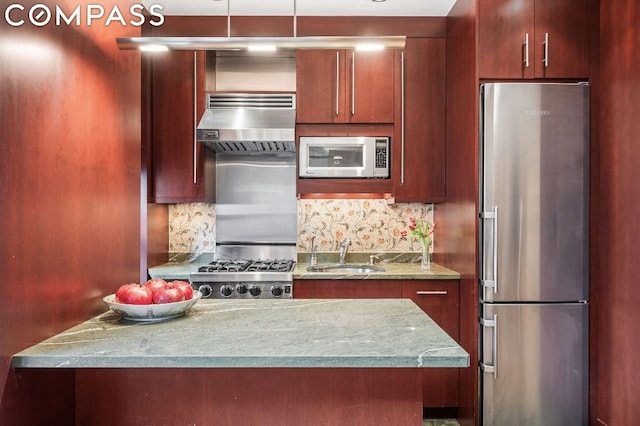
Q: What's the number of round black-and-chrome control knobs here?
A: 5